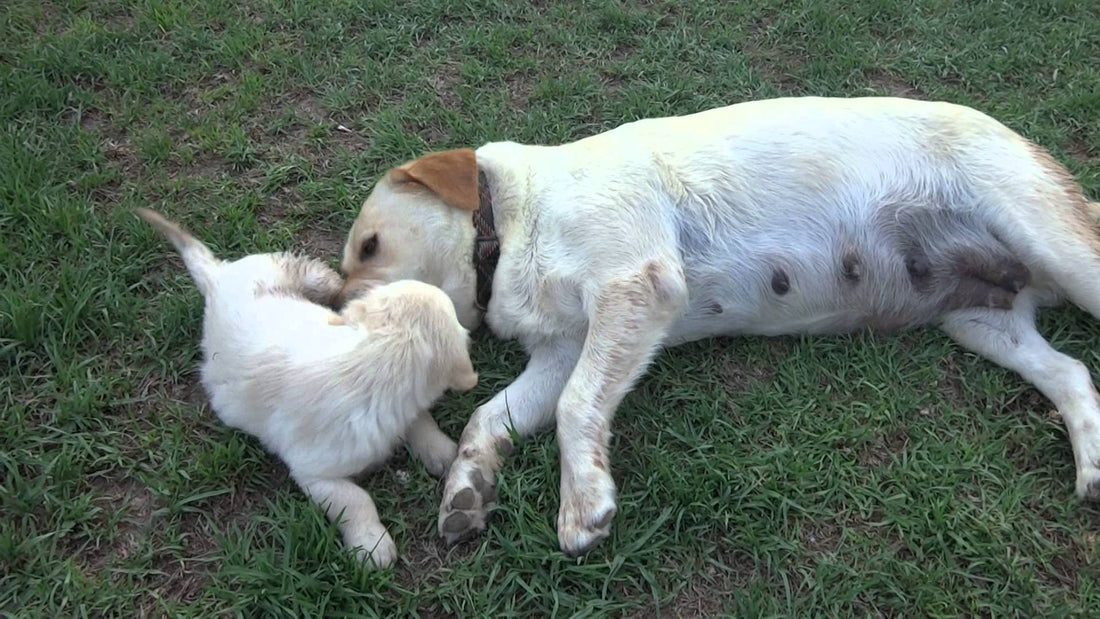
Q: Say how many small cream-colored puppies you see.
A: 1